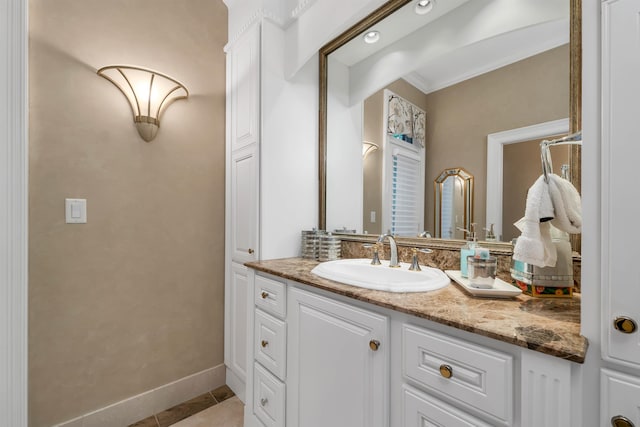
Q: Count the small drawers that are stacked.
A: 3